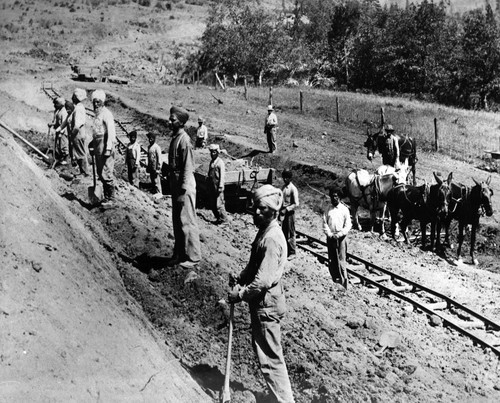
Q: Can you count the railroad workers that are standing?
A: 14